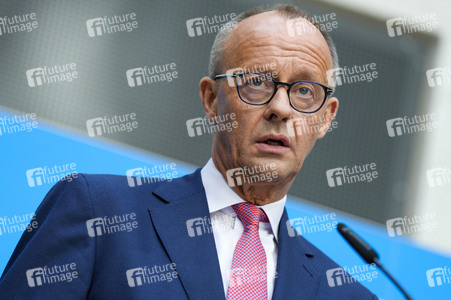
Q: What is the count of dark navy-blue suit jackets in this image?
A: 1